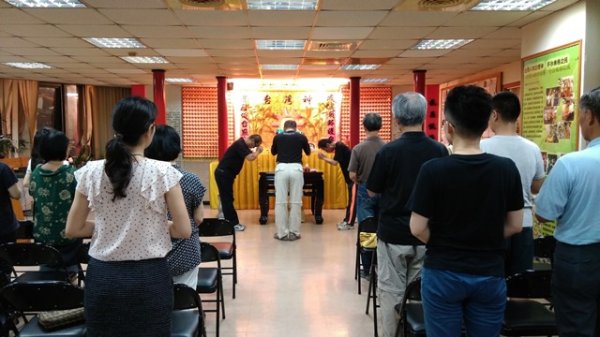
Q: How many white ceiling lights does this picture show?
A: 12